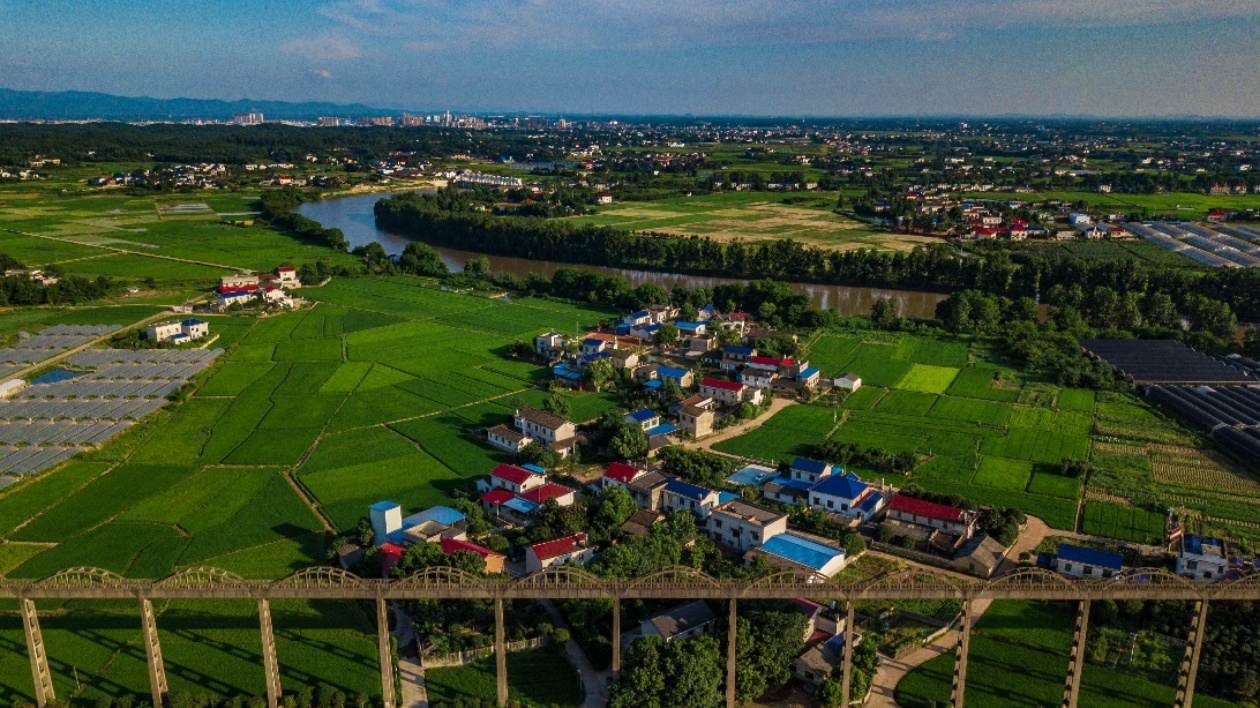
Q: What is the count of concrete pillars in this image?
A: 11